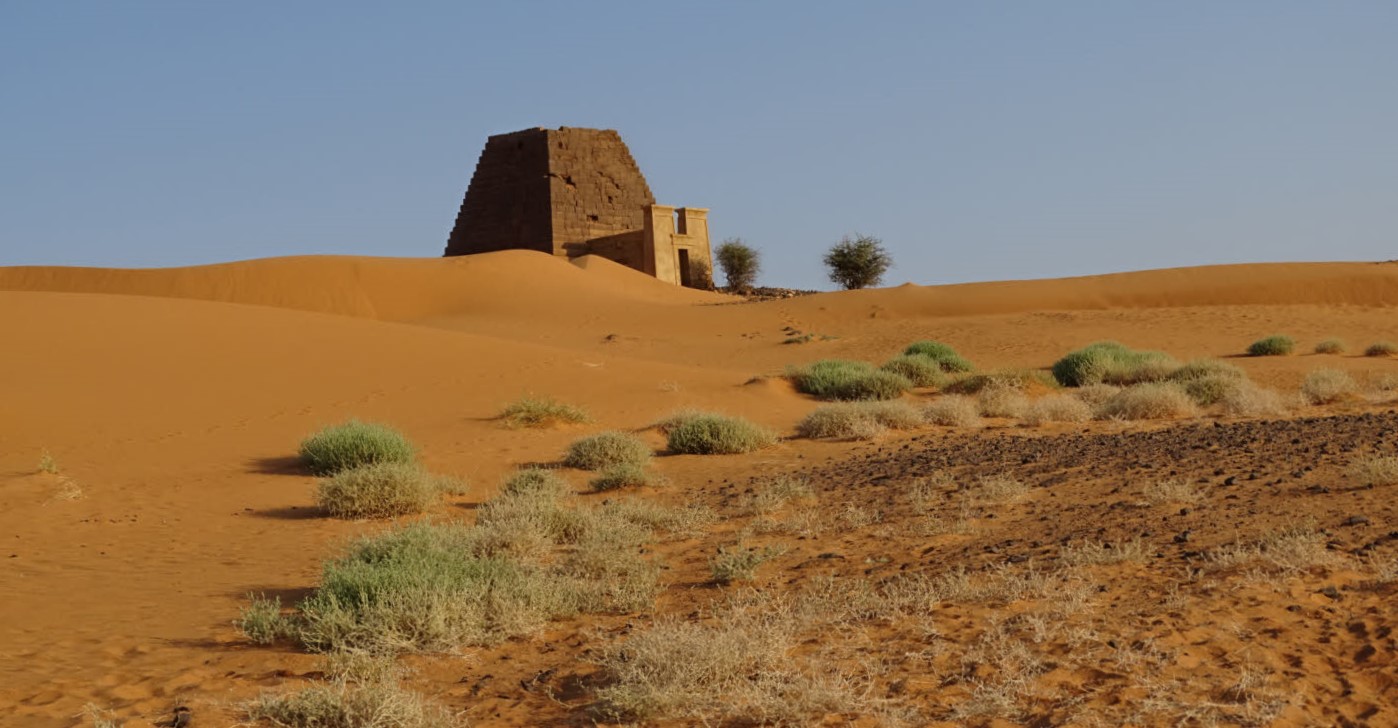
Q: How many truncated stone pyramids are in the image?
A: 1